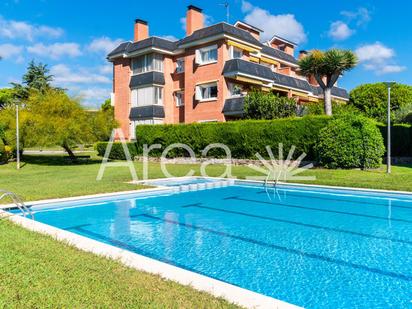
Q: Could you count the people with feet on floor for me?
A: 0